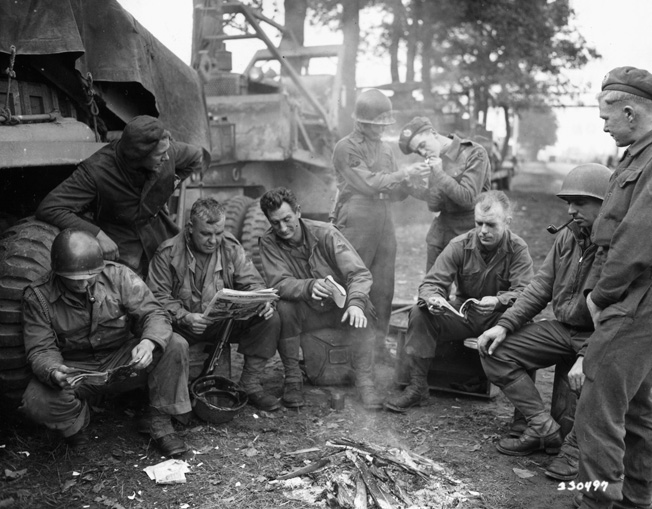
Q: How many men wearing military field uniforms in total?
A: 9